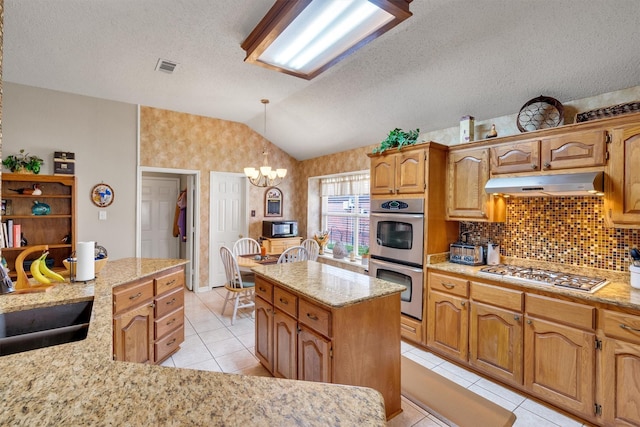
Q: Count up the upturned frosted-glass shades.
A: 5